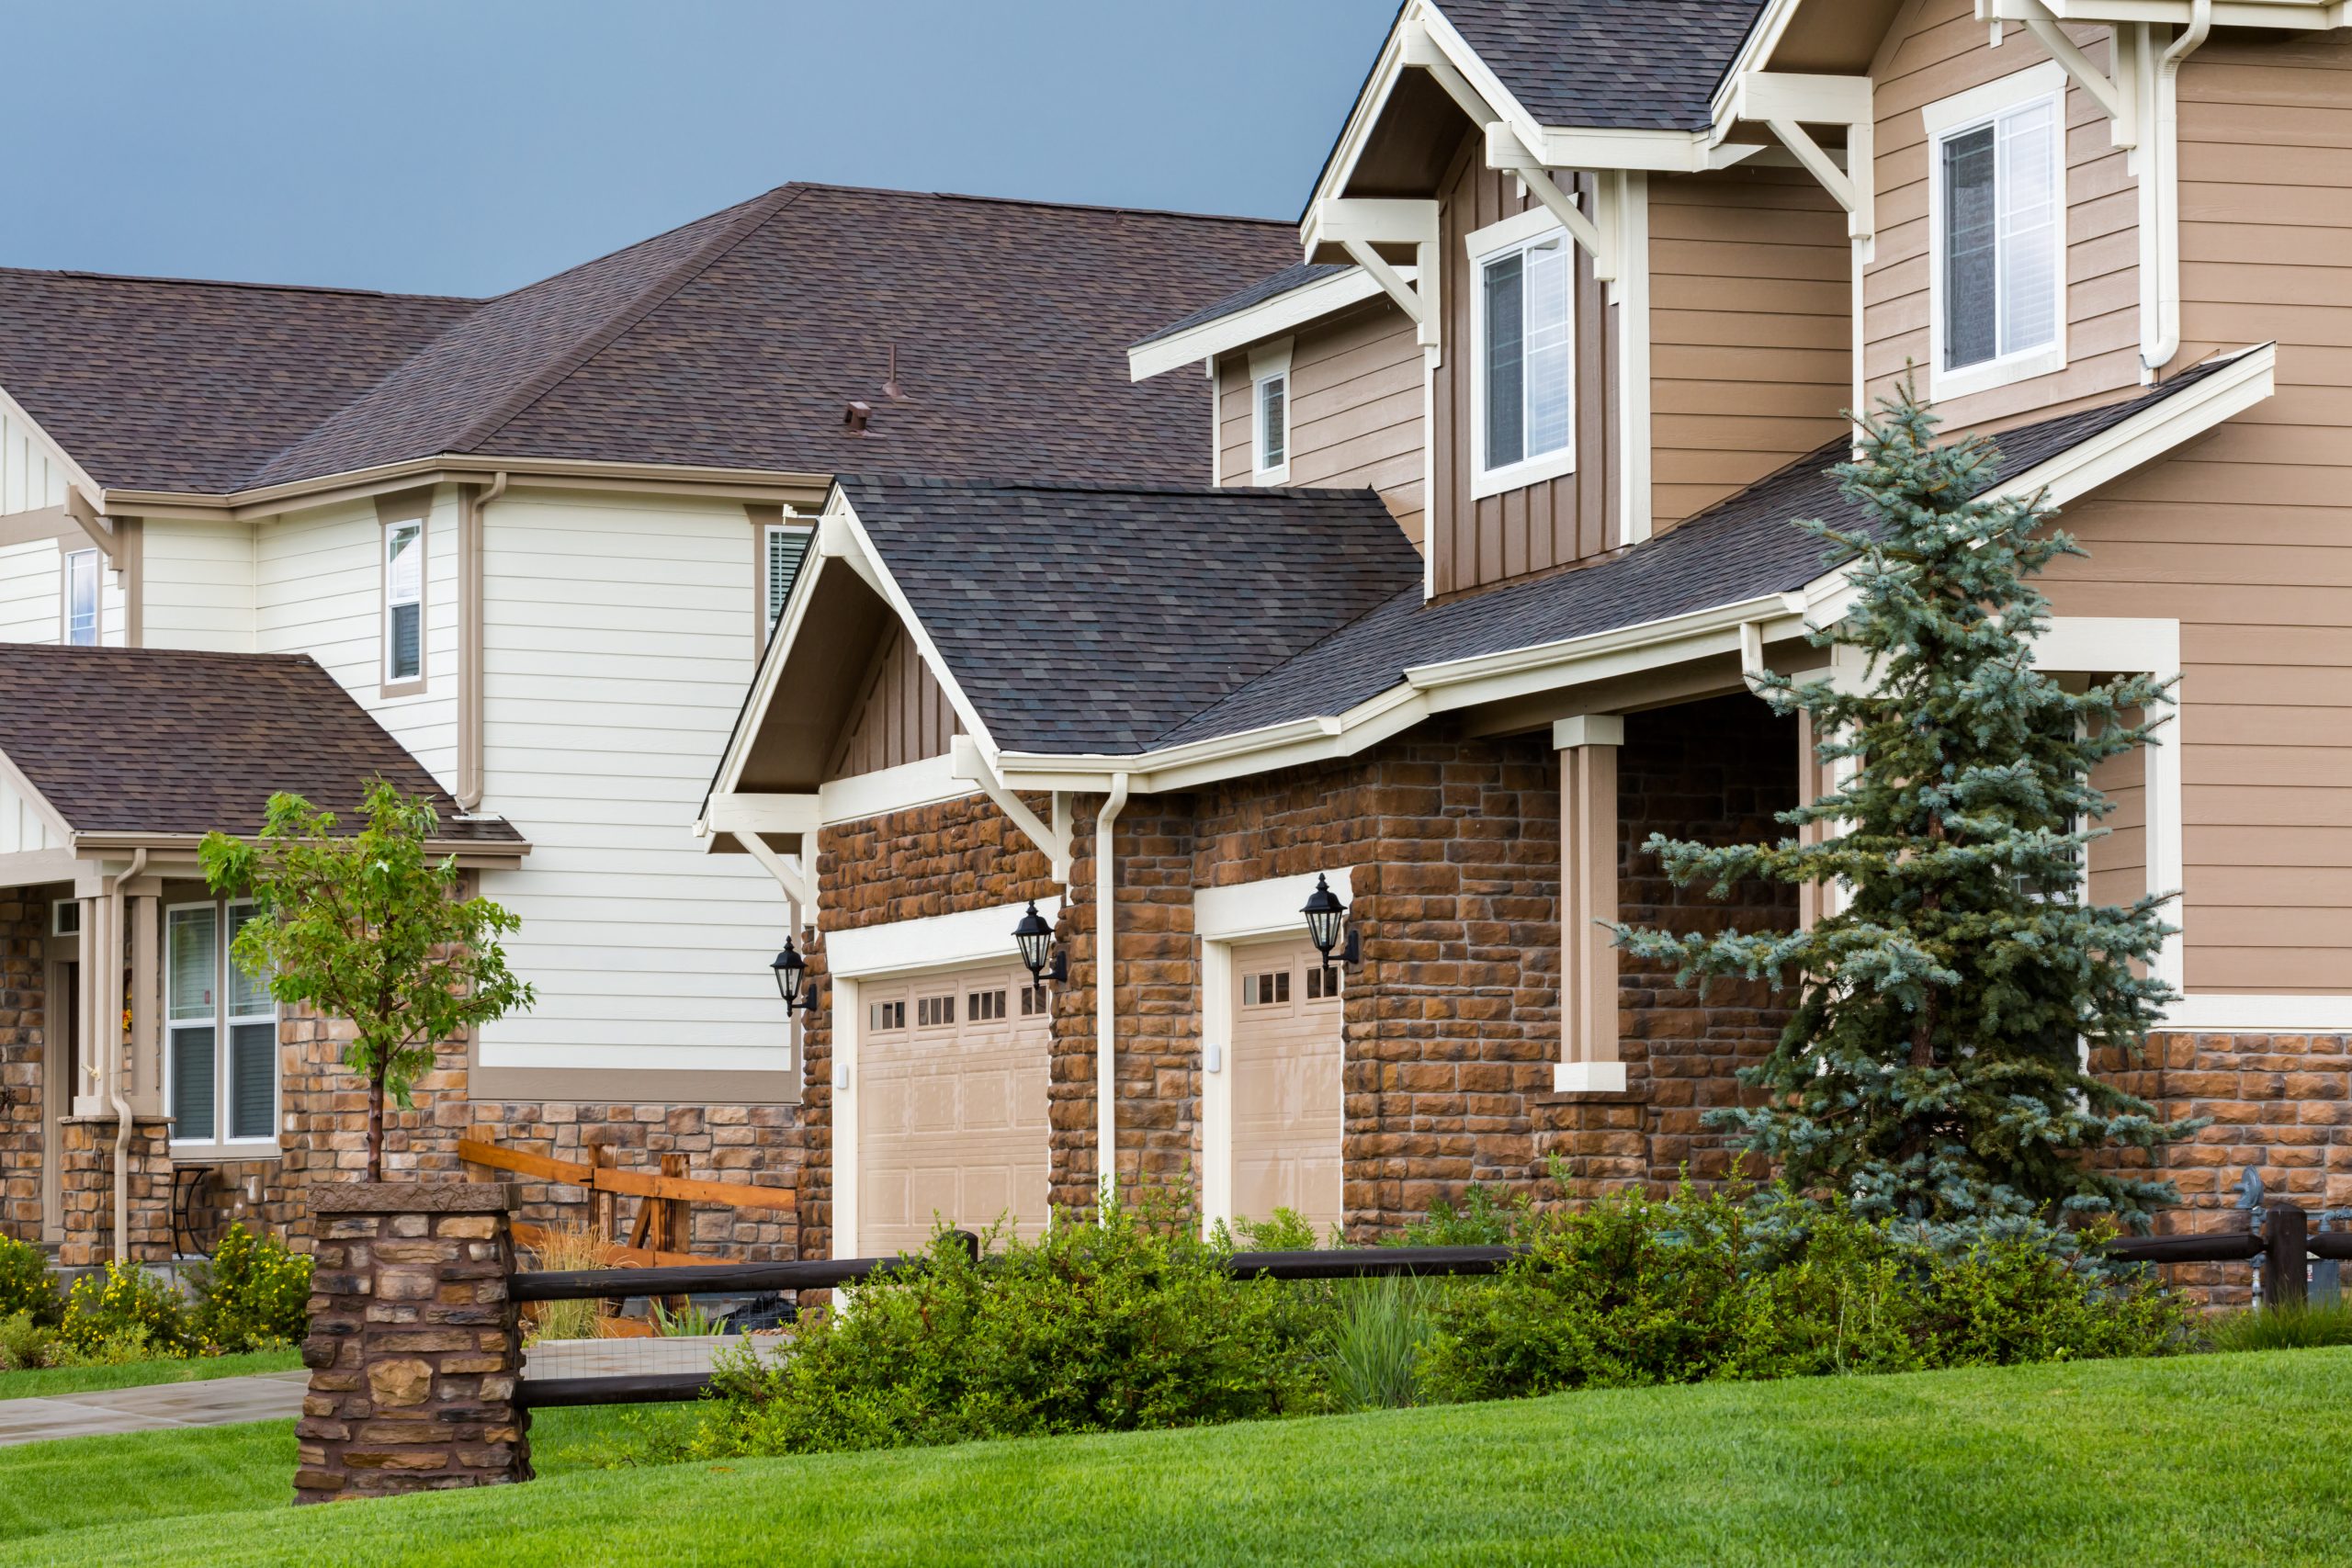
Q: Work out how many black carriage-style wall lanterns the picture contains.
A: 3